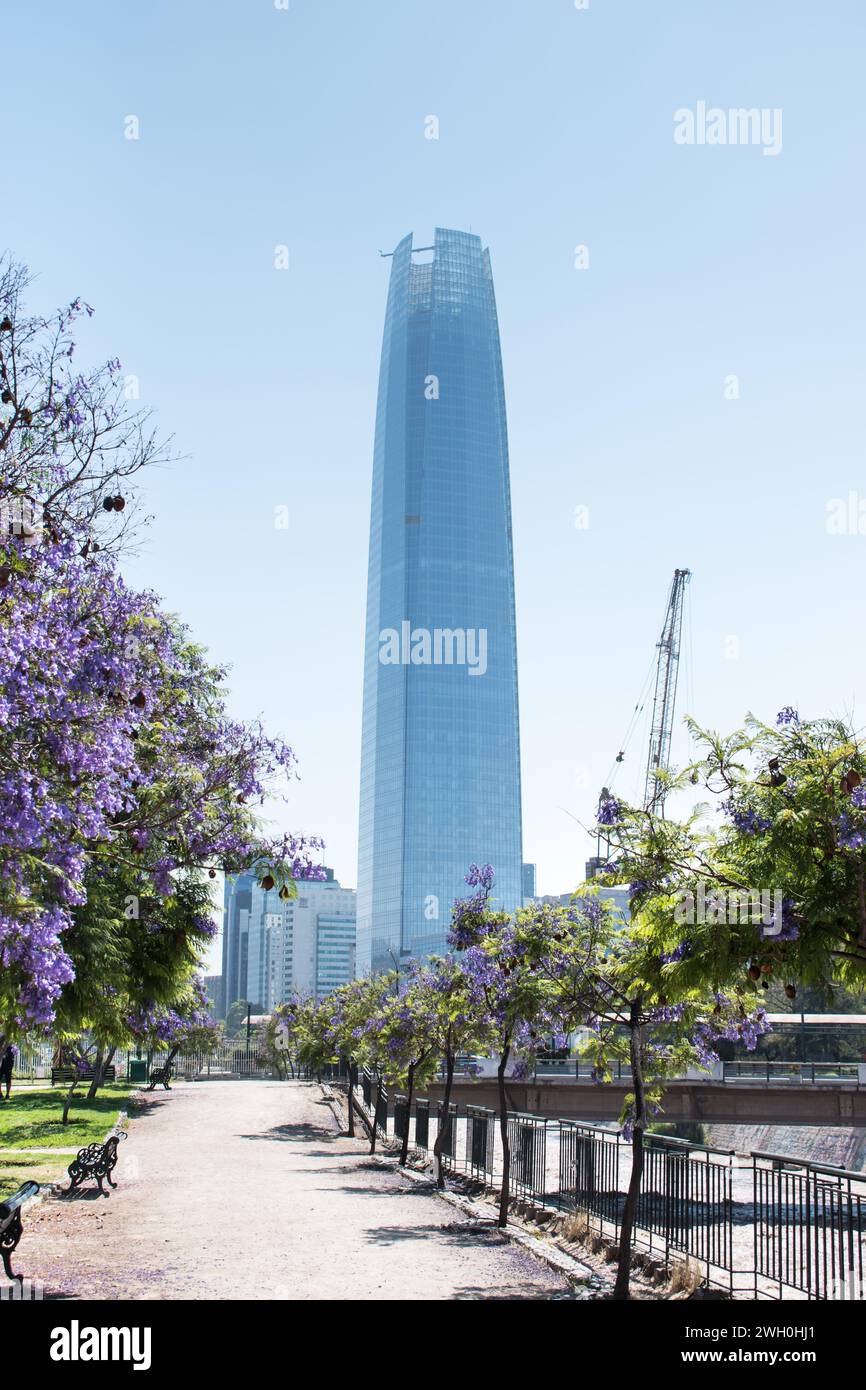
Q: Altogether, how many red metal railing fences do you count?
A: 0